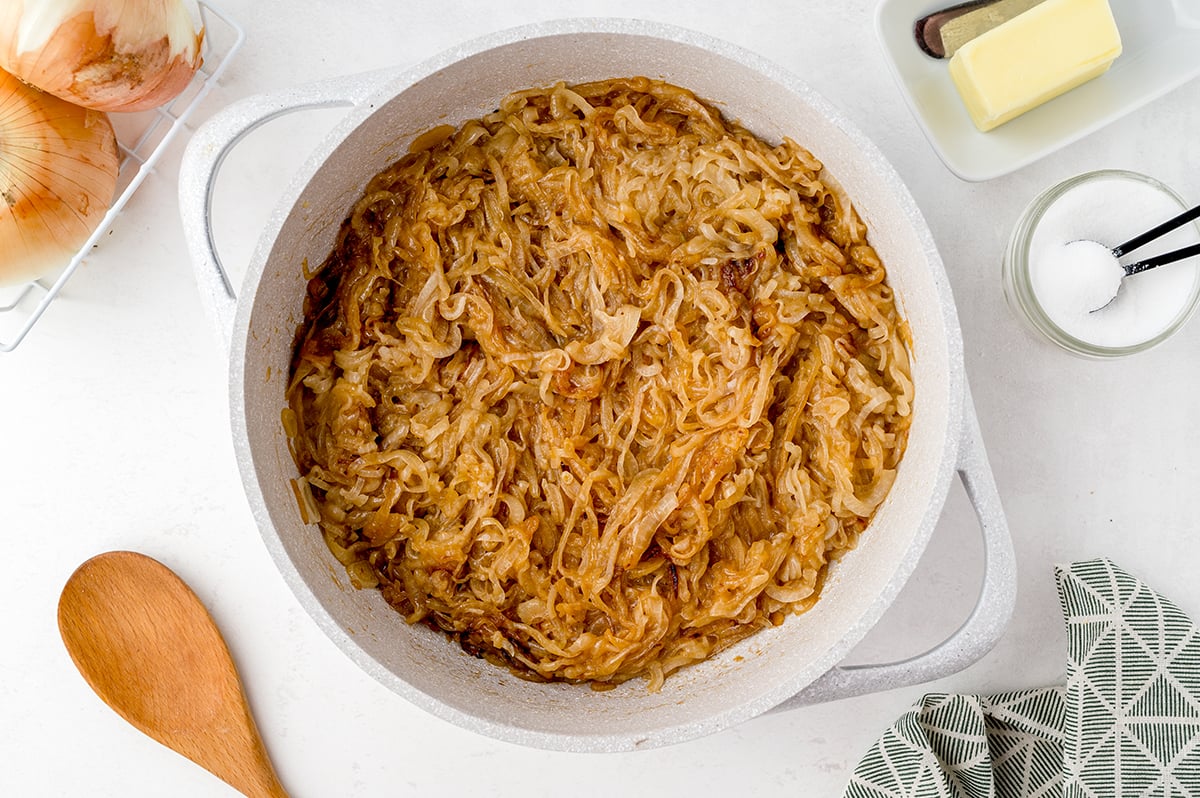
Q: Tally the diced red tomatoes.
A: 0